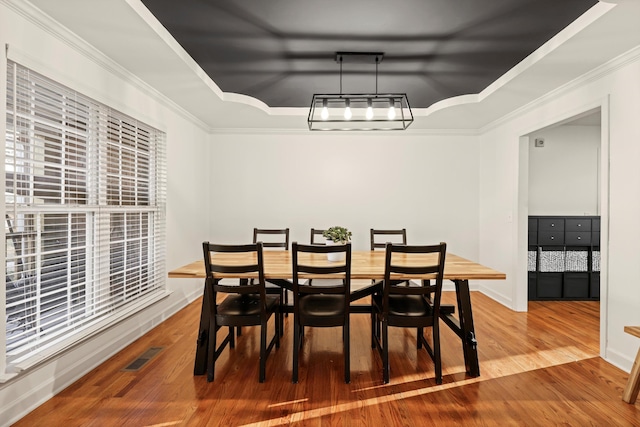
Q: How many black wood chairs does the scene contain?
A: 6